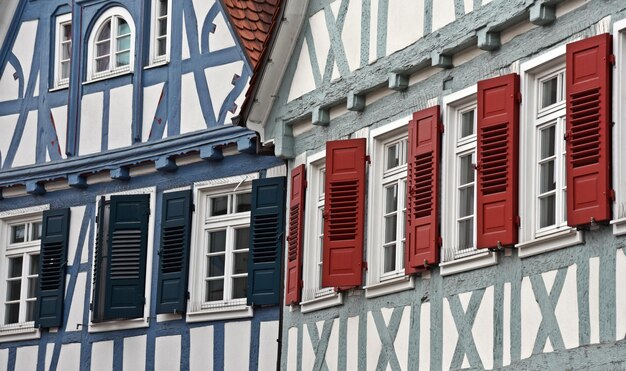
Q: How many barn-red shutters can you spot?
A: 5